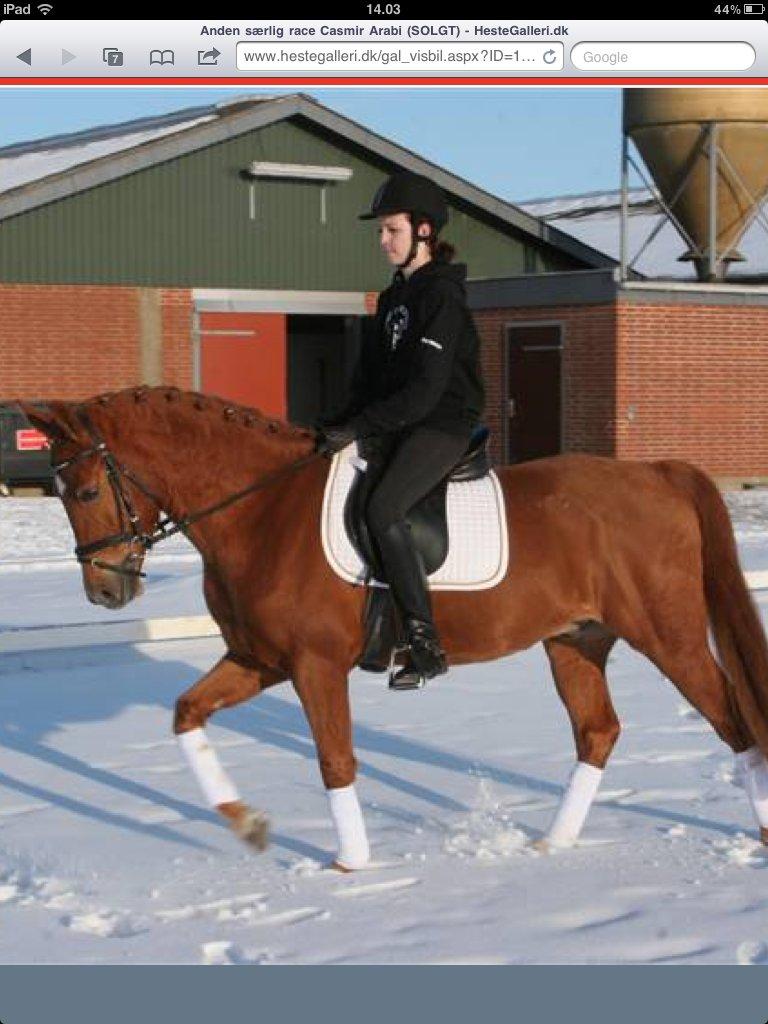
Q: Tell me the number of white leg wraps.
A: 4